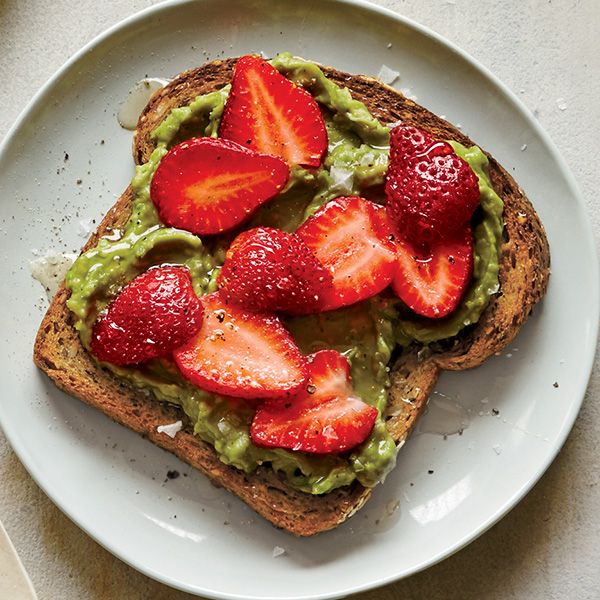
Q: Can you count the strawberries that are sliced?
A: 9